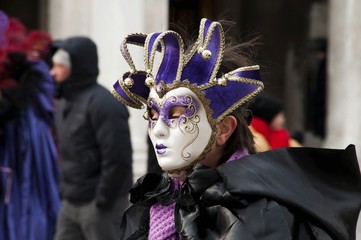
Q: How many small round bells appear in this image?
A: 5